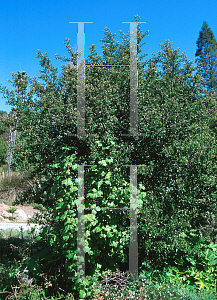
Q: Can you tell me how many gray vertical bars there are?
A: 4